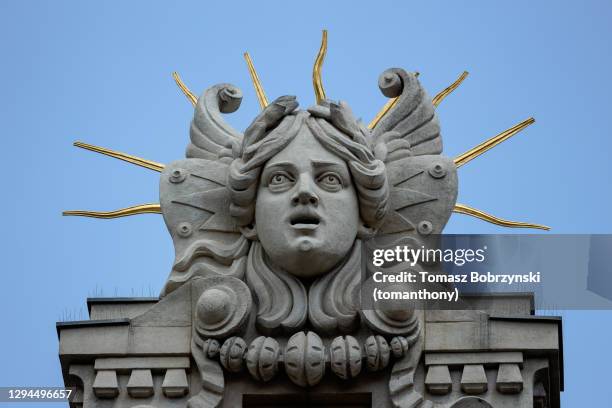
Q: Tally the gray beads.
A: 7